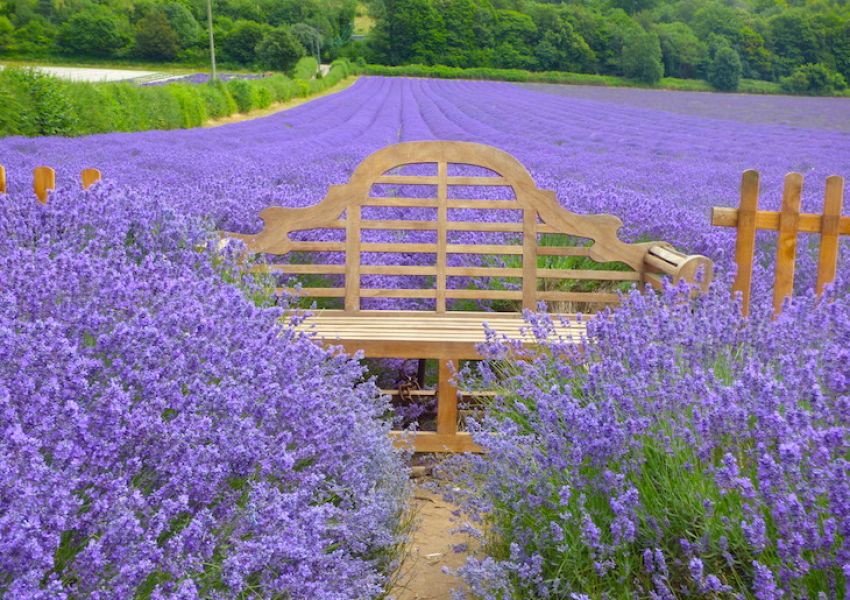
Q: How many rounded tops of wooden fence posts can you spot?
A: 6